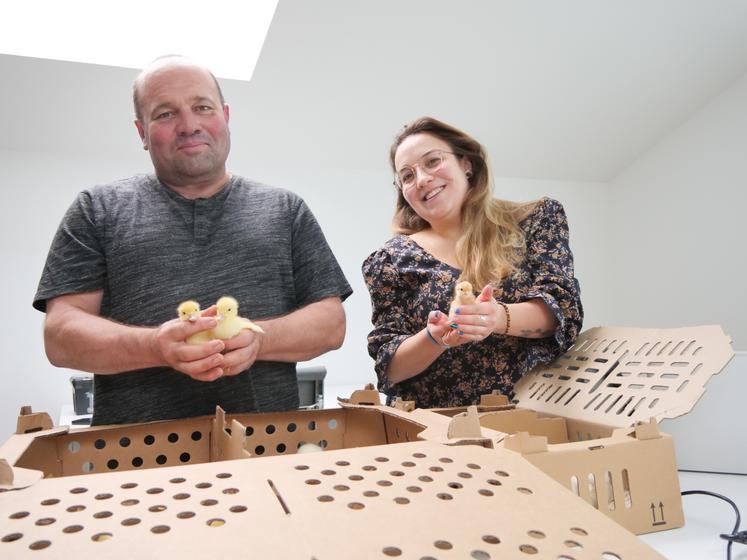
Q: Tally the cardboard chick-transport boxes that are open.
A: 2